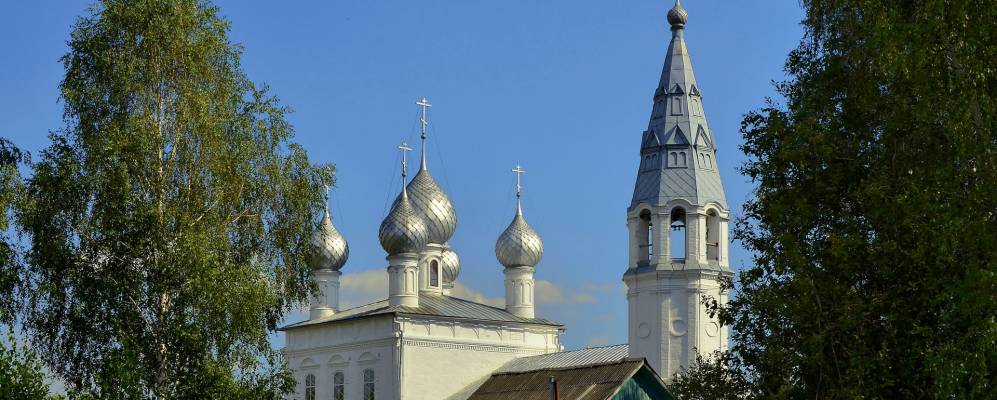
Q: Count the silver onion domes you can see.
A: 6